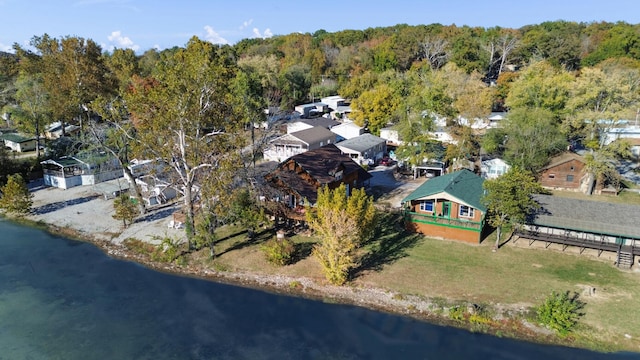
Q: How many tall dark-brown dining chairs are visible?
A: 0